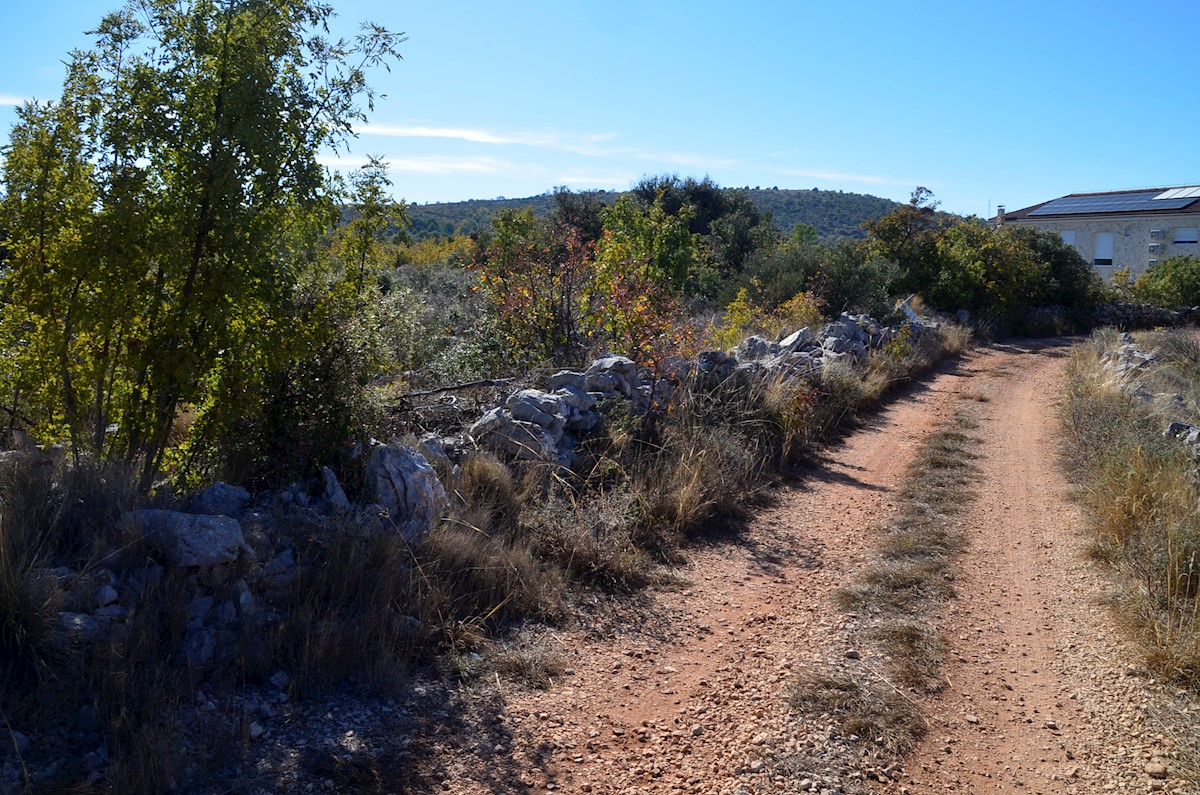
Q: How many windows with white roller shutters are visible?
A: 3